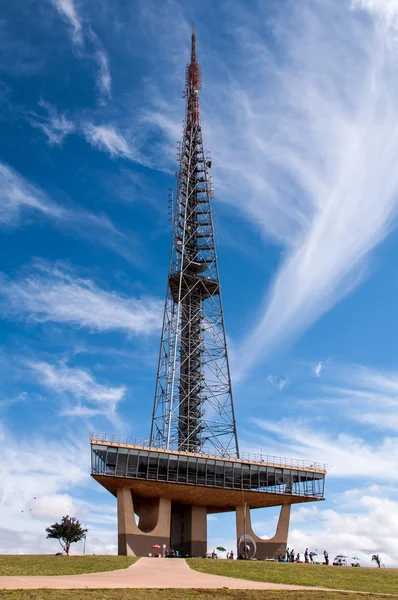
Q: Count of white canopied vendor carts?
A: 2